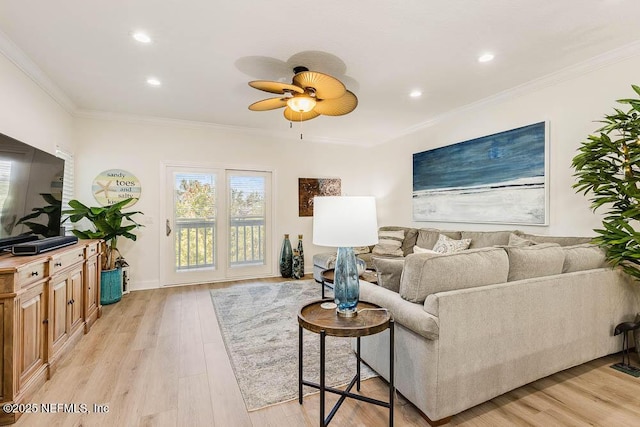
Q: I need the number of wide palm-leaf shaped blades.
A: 5